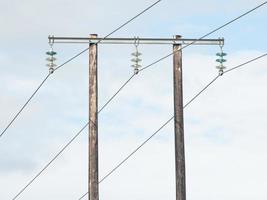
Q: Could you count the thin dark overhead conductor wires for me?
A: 3